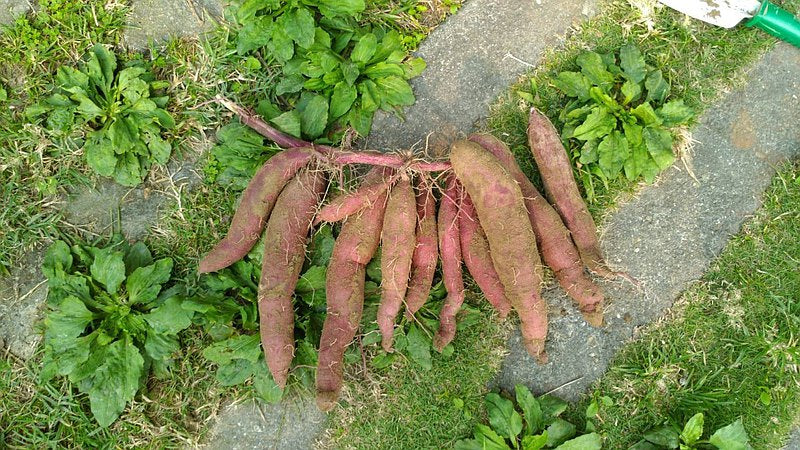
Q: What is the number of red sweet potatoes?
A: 11